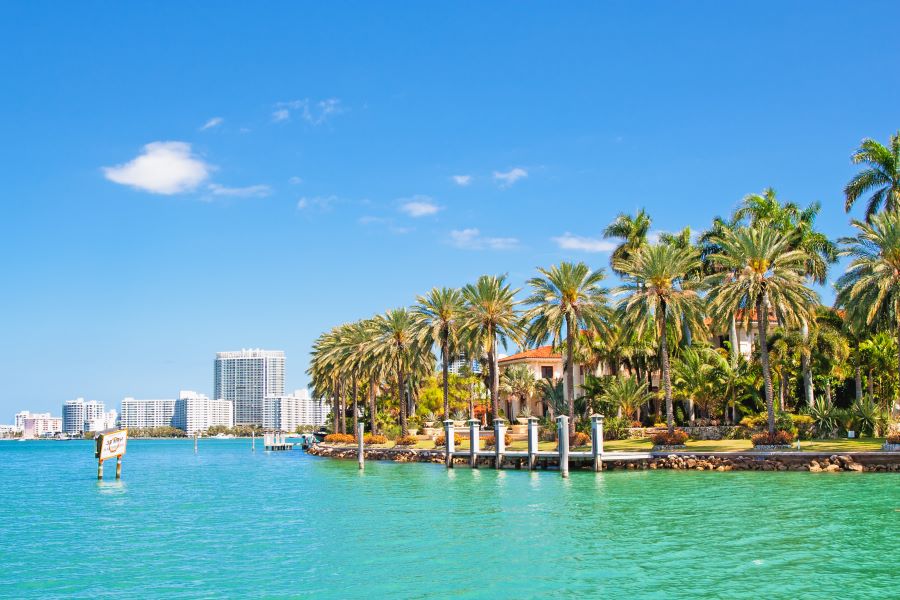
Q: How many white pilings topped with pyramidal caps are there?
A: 6